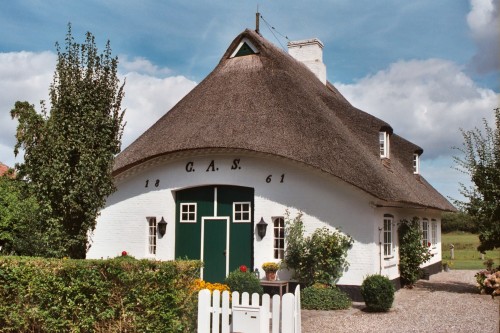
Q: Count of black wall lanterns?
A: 2